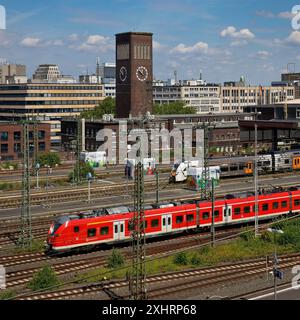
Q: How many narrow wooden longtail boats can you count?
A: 0